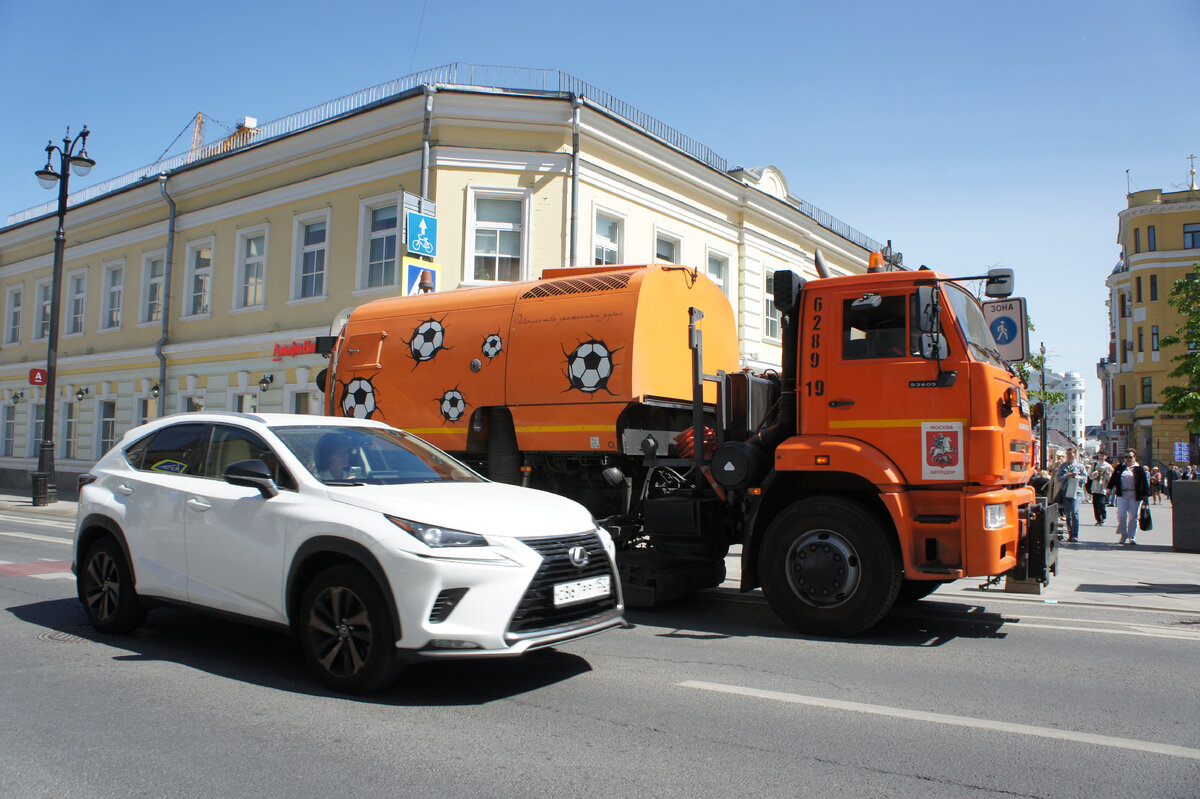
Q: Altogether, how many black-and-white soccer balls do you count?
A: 5